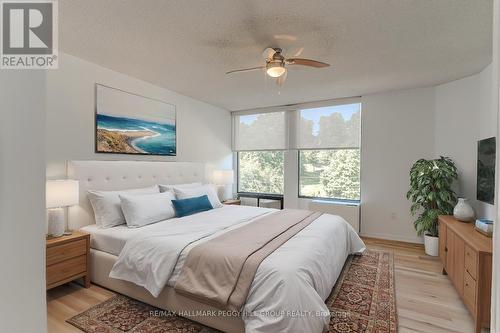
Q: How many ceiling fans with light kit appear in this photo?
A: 1